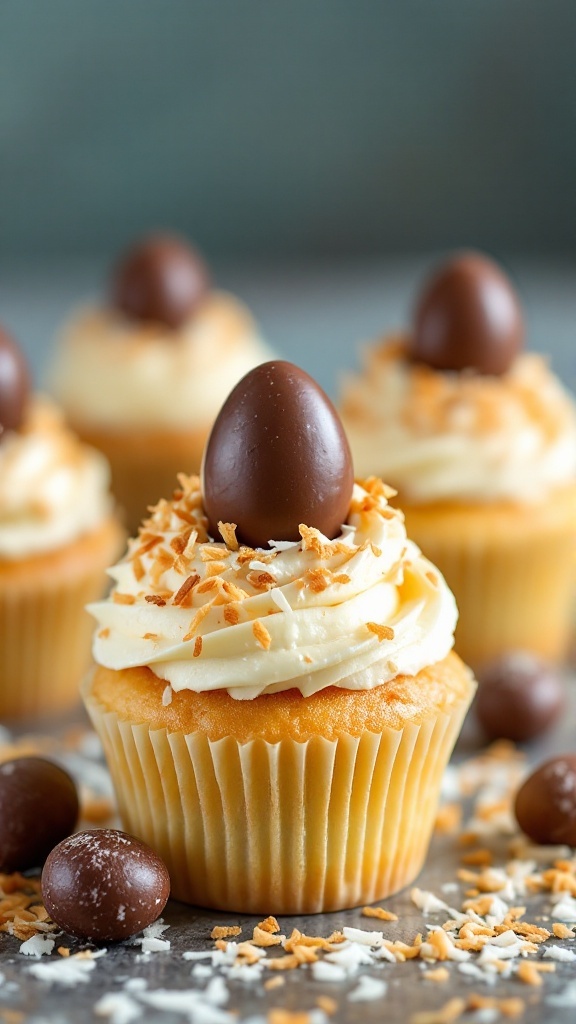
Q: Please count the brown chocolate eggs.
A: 8